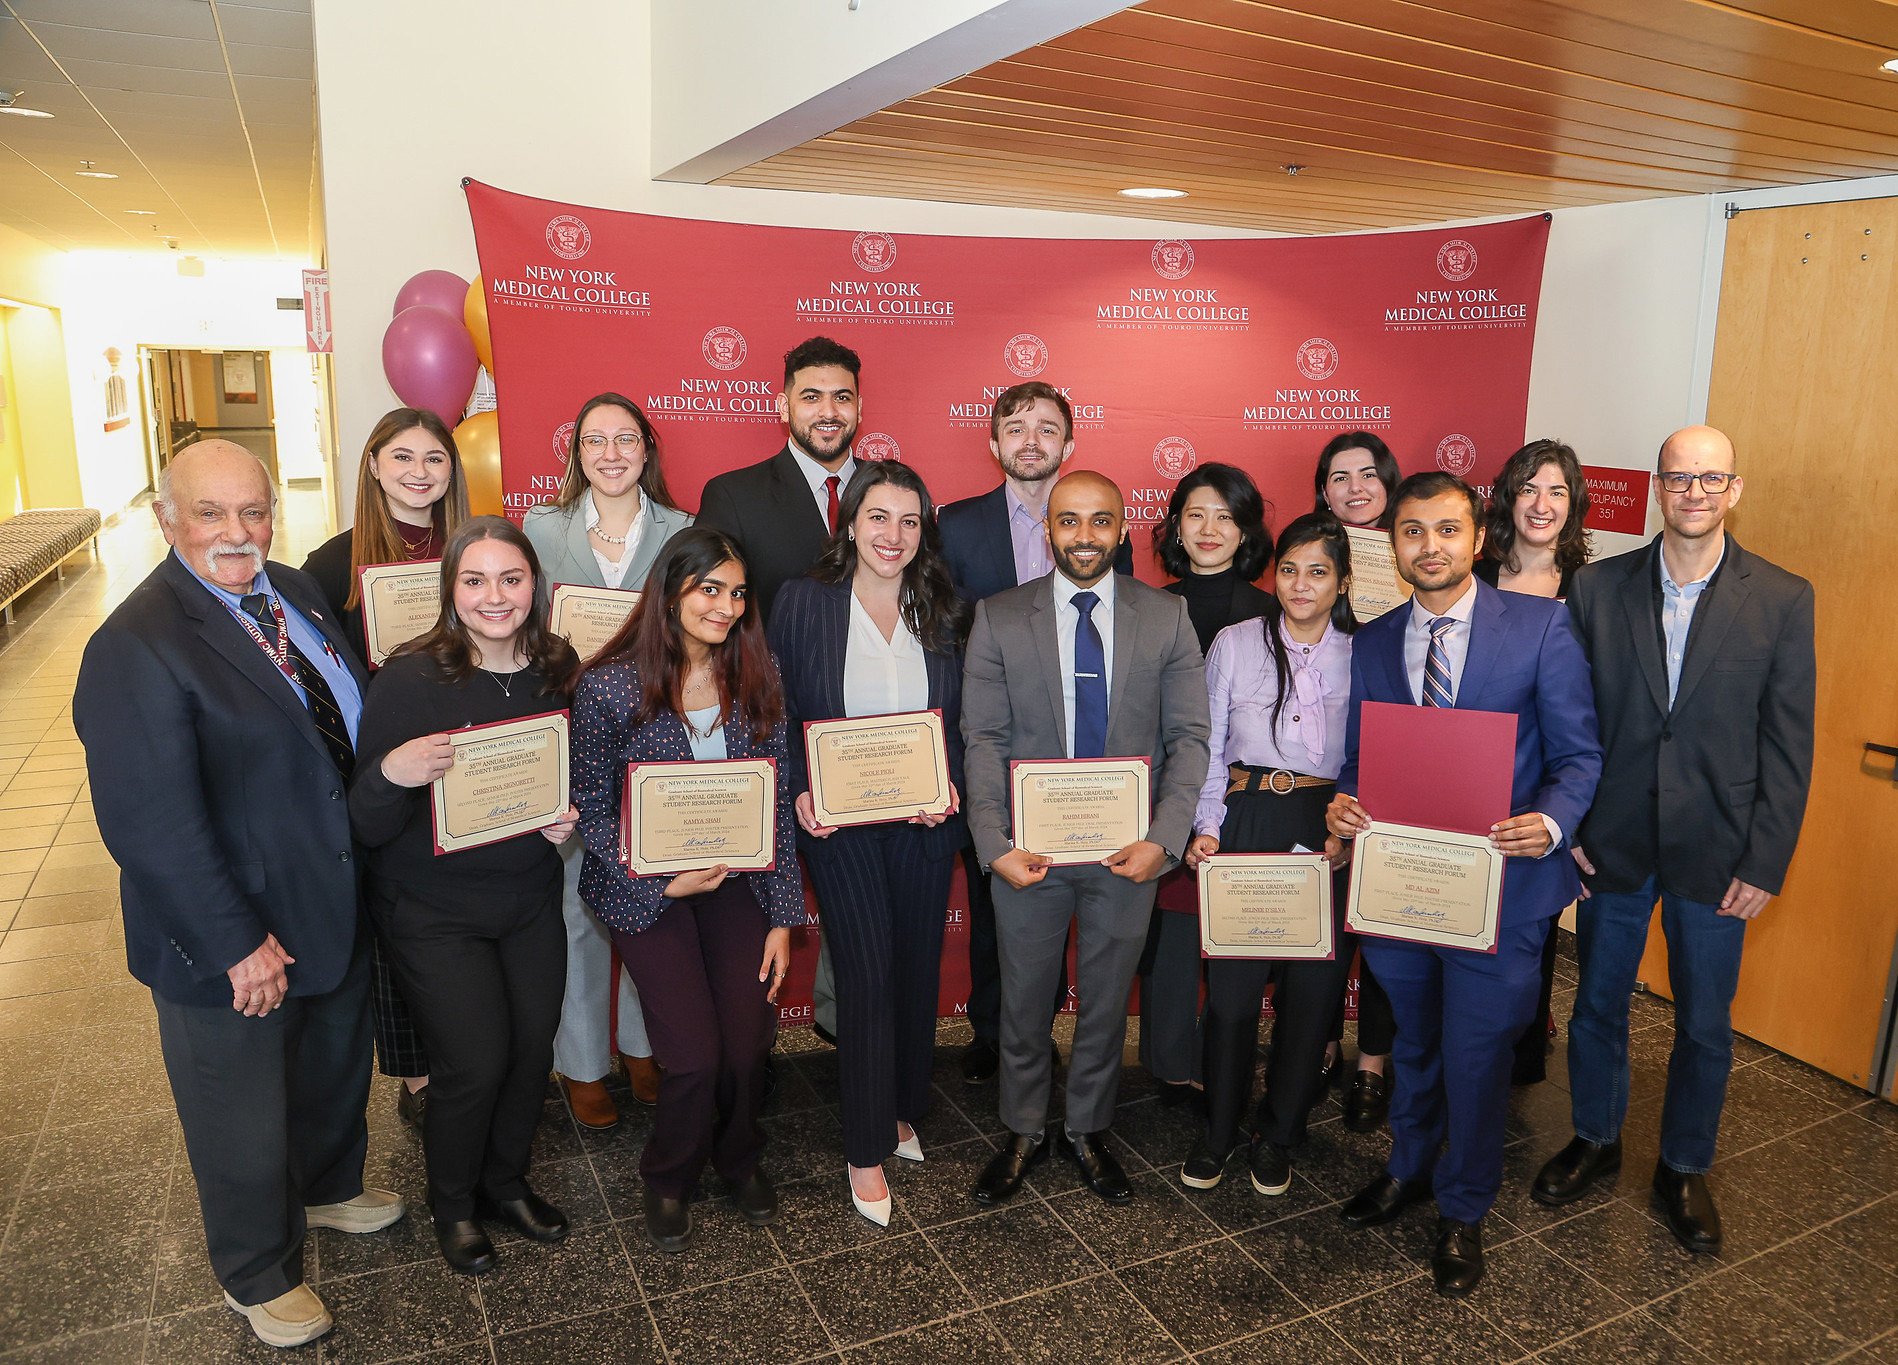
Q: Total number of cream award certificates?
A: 9